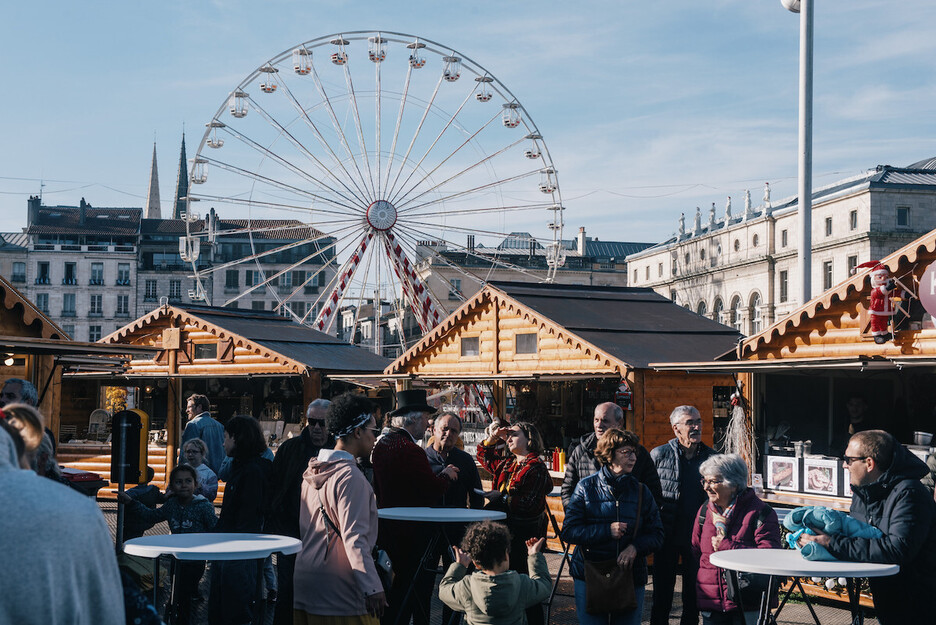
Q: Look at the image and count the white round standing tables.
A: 3